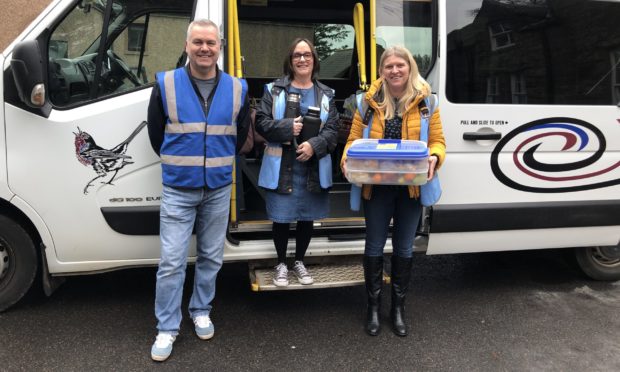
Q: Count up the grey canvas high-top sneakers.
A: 2